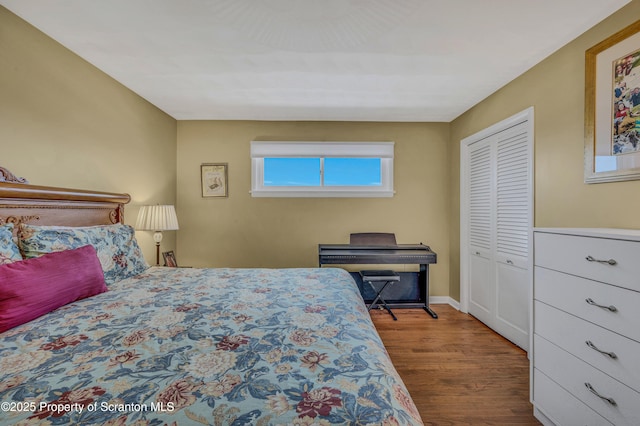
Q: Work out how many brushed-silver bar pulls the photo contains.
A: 4